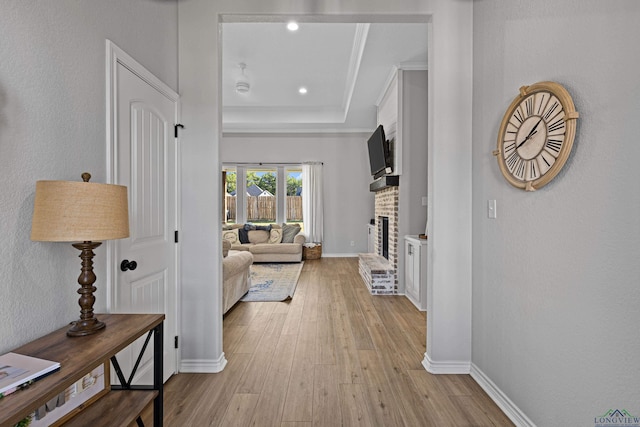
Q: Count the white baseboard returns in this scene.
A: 2